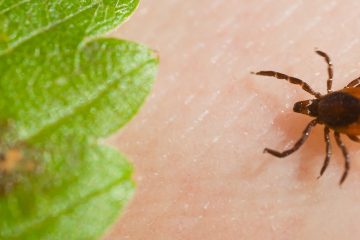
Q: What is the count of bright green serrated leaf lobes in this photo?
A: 3